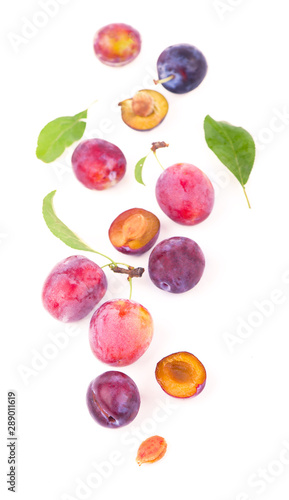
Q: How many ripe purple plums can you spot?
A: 3